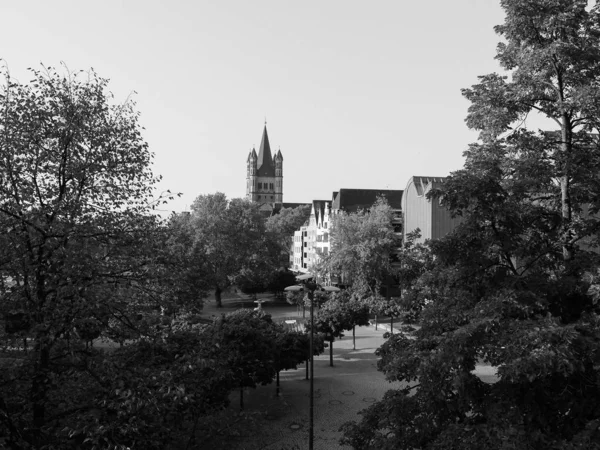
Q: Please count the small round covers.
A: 4